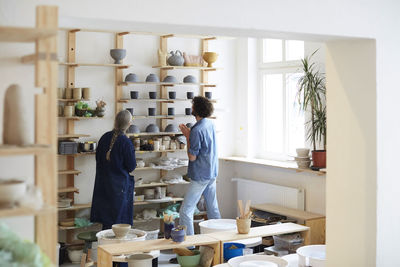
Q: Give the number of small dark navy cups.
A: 9